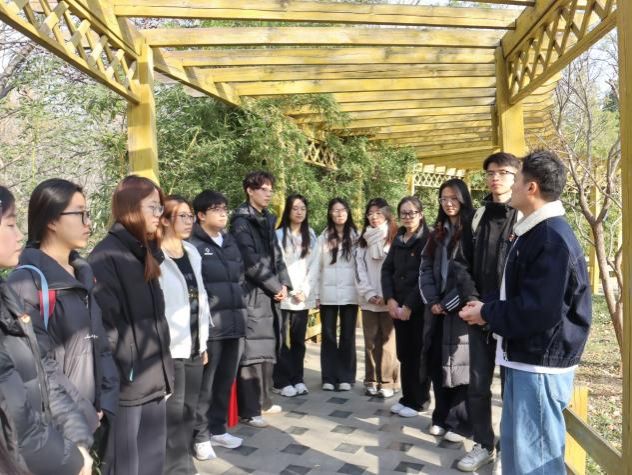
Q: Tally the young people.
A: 13